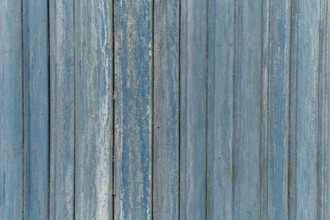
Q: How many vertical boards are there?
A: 12